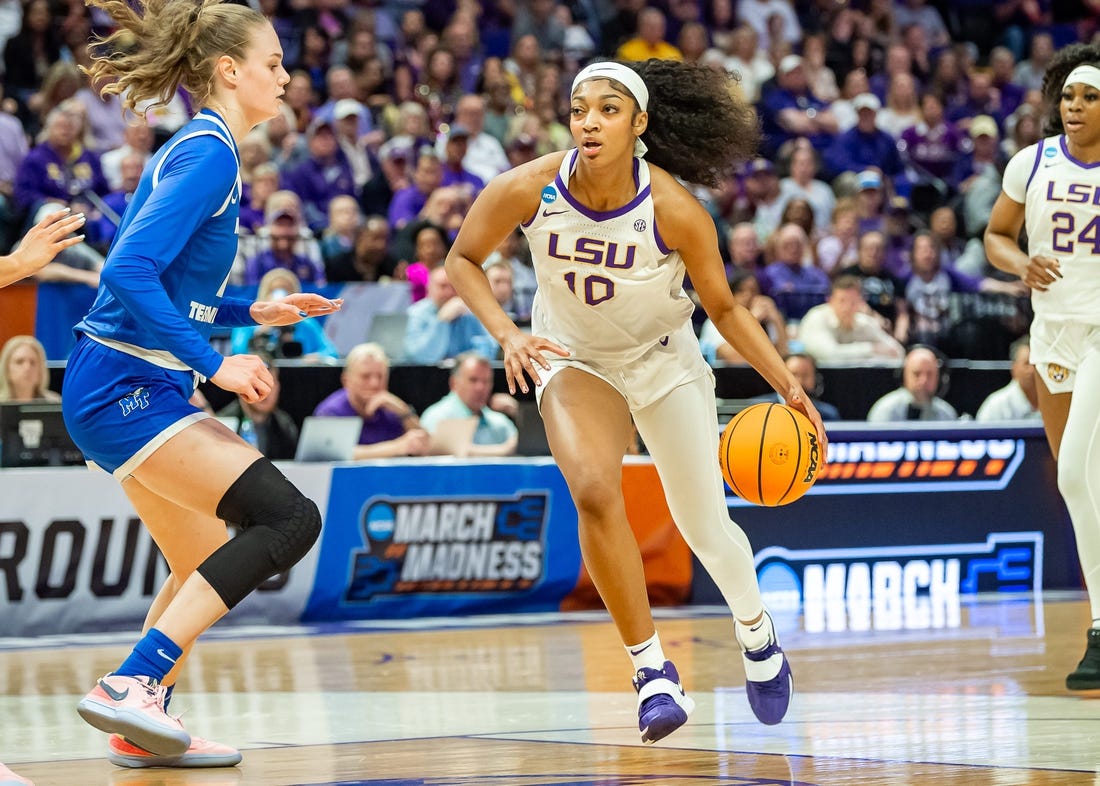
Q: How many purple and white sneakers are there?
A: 2